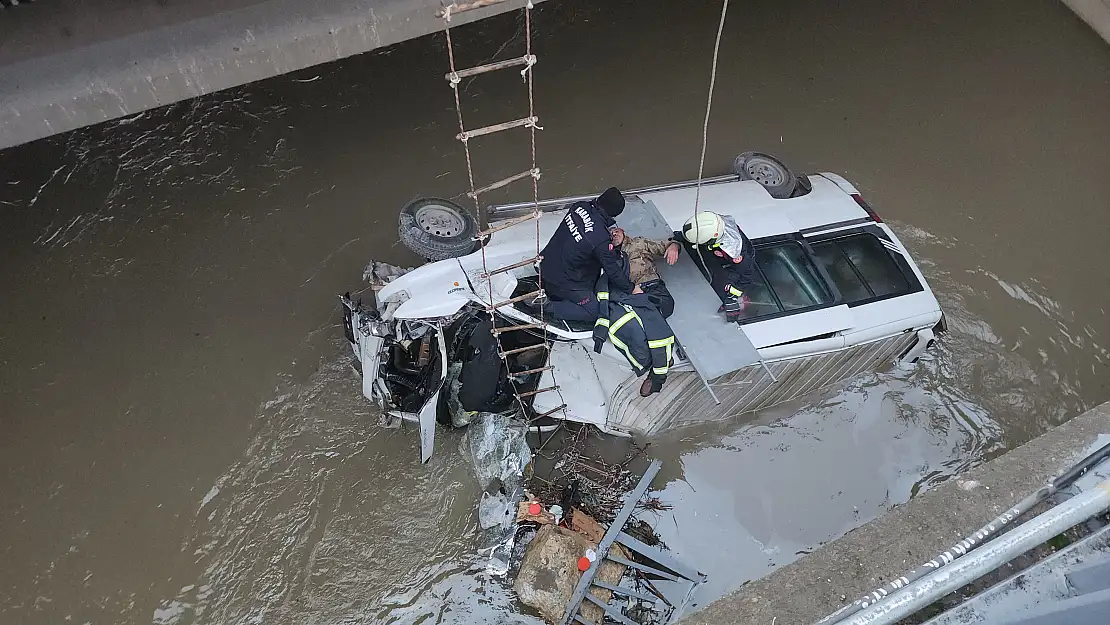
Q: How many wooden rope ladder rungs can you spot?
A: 12